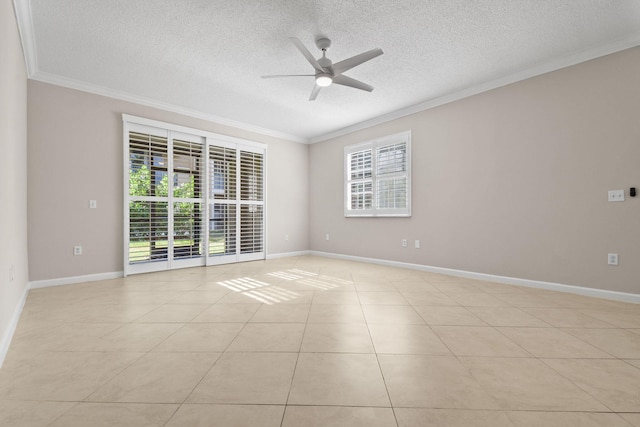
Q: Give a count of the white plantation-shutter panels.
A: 6